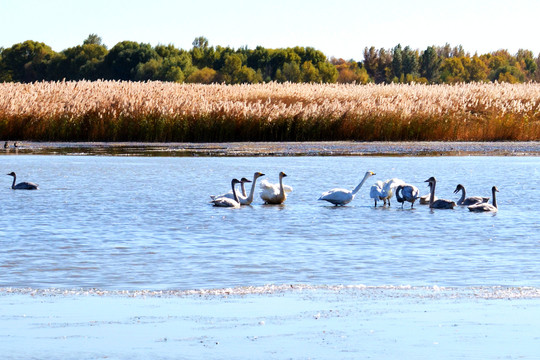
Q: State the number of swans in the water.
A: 13